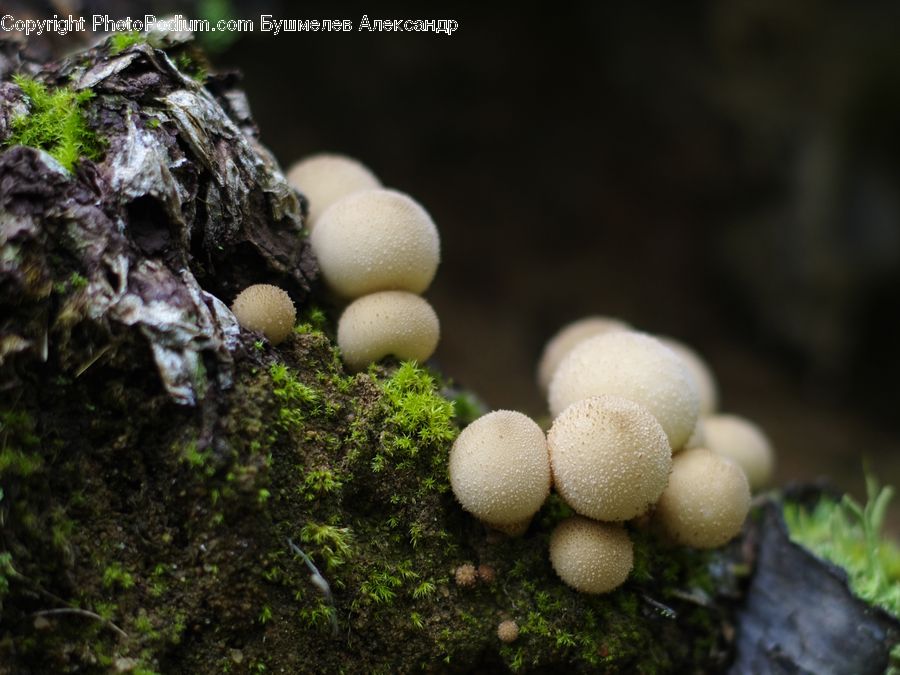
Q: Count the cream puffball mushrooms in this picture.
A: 12